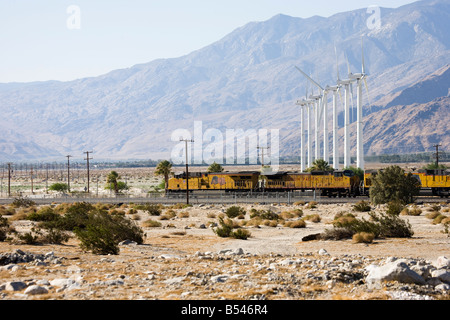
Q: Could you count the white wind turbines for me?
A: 7